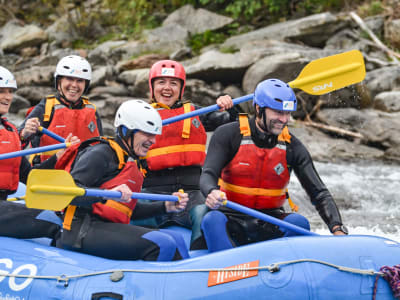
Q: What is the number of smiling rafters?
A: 5